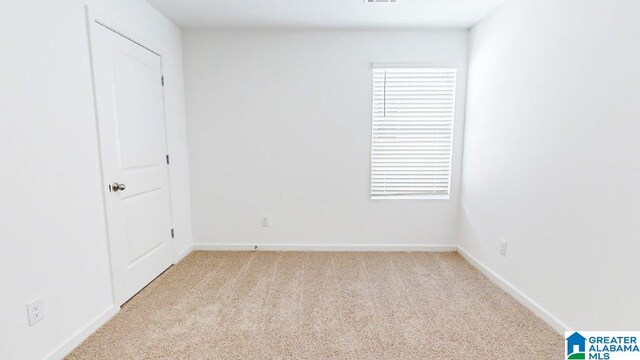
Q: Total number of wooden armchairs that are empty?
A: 0